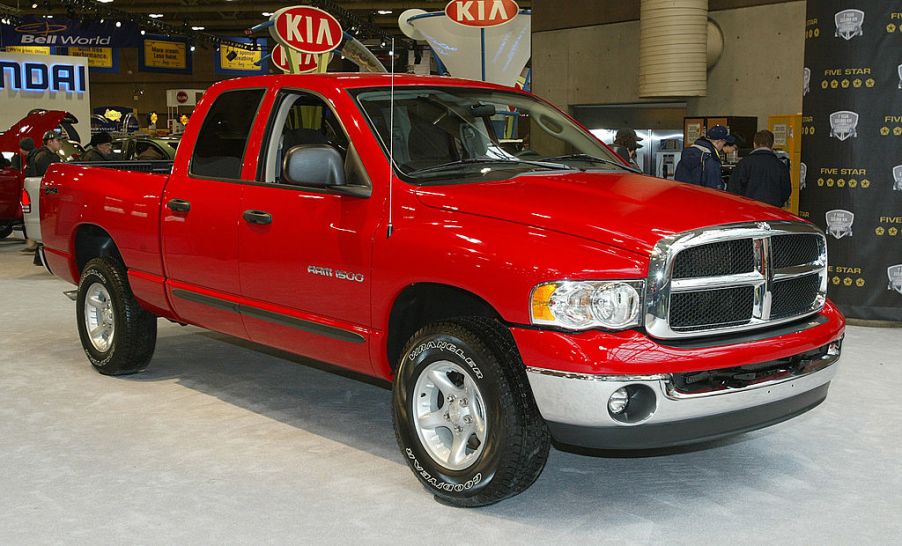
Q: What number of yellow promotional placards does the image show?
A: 4